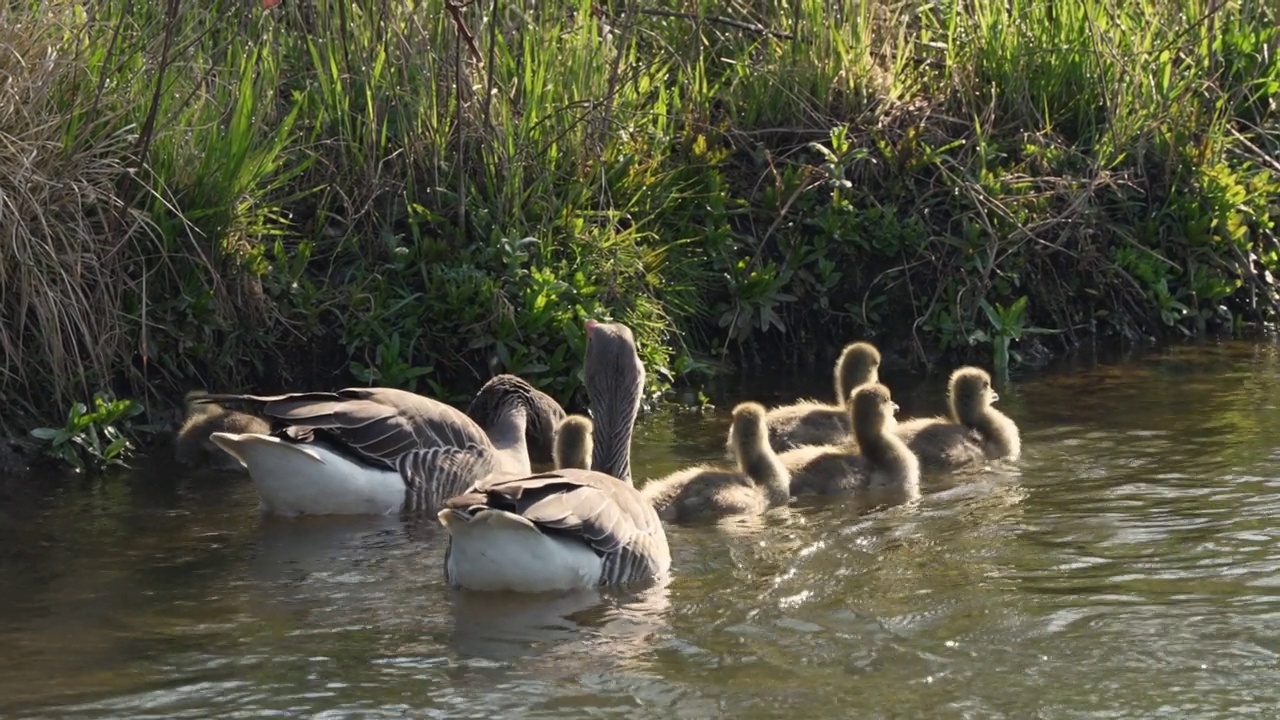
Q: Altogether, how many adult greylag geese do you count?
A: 2